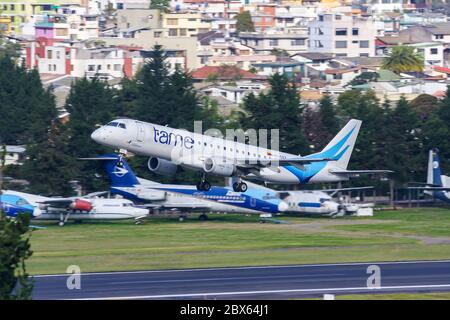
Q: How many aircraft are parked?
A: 5